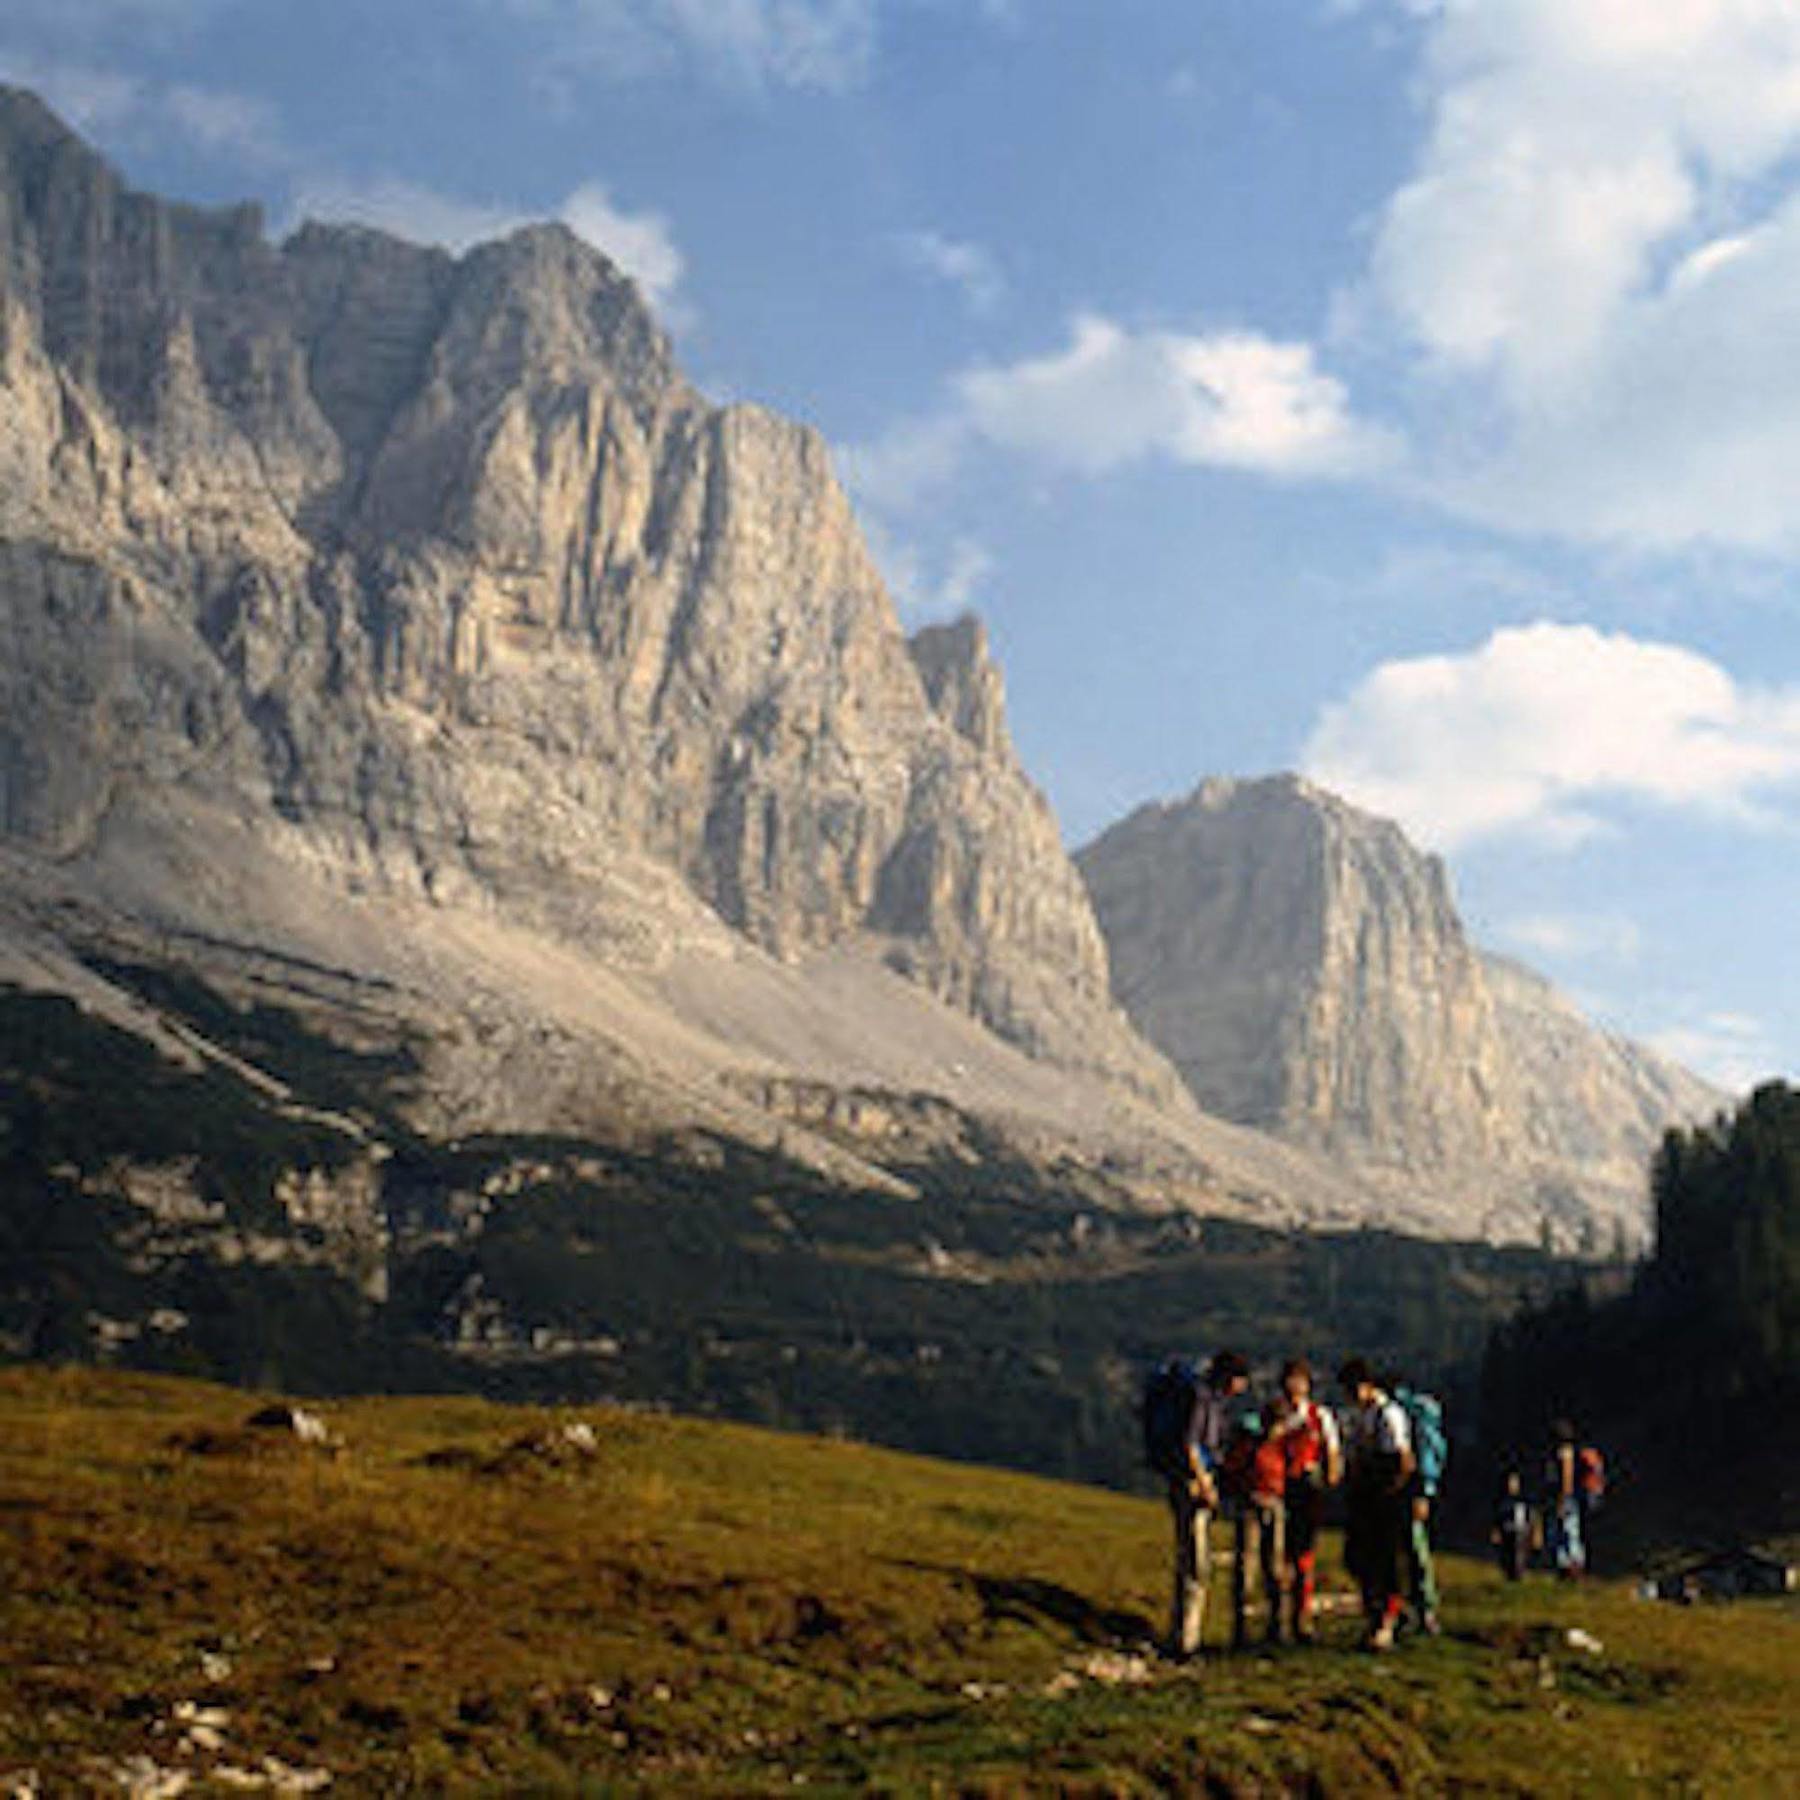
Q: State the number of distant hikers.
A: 2